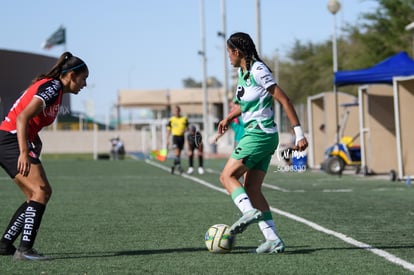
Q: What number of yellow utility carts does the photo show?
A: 1